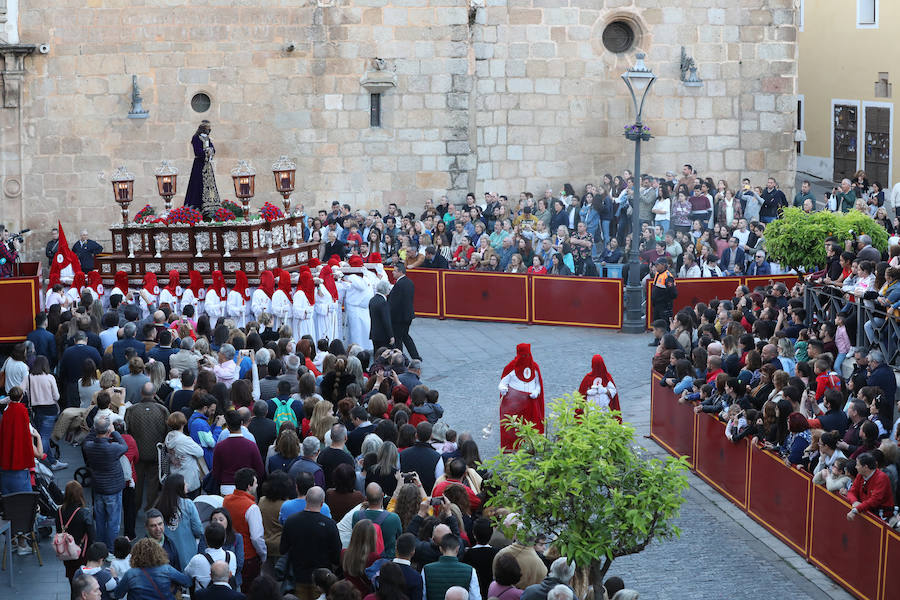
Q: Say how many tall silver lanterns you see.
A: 4